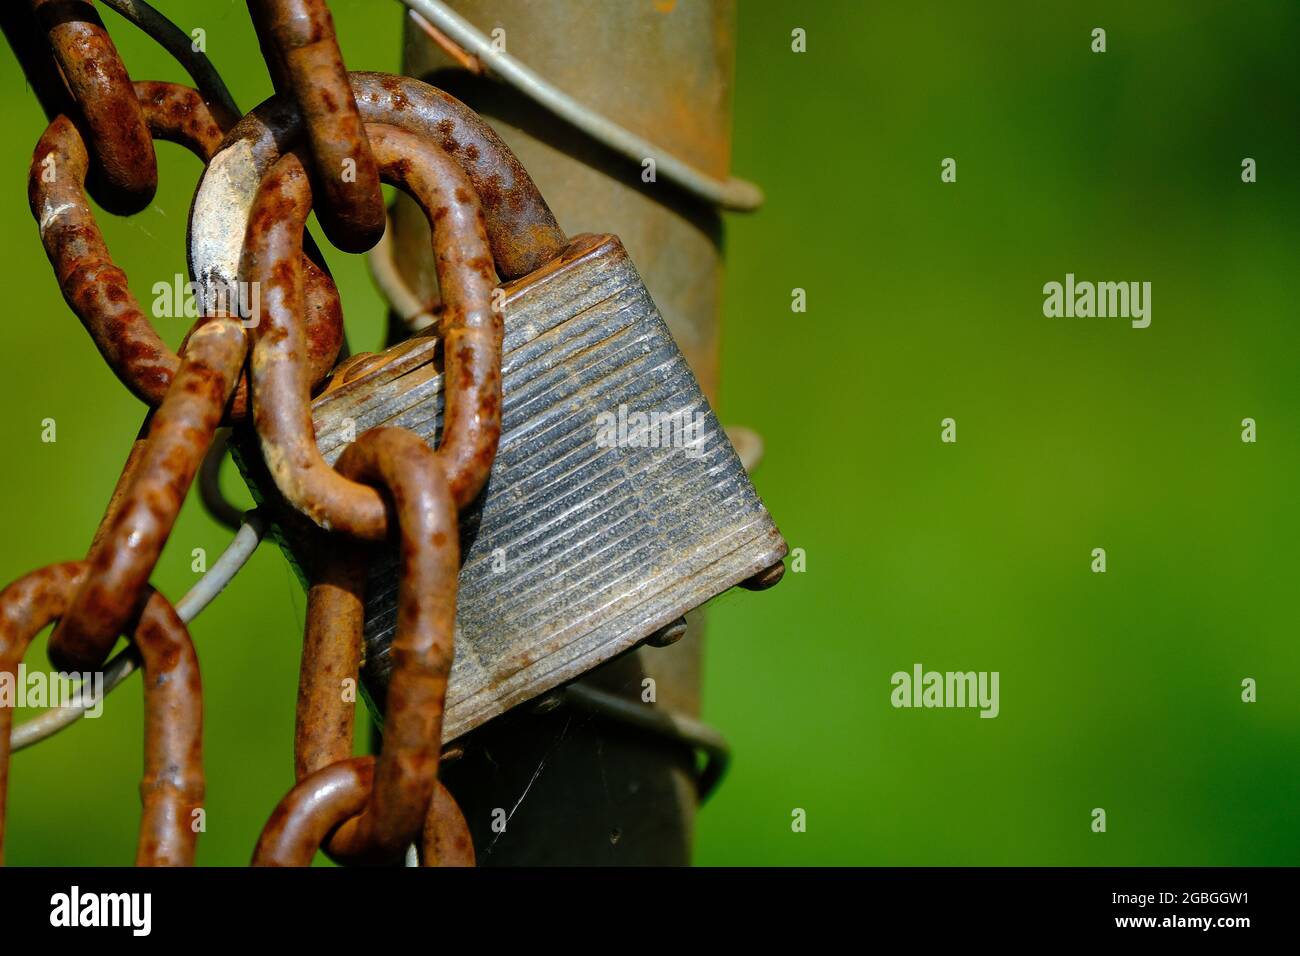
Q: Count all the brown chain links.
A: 8